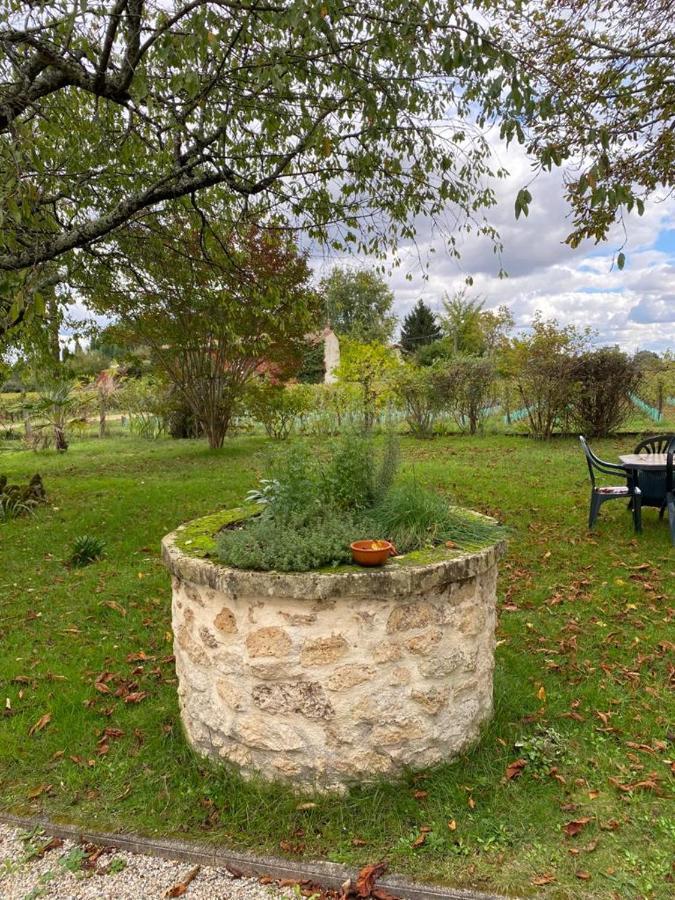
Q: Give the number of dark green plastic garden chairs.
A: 3